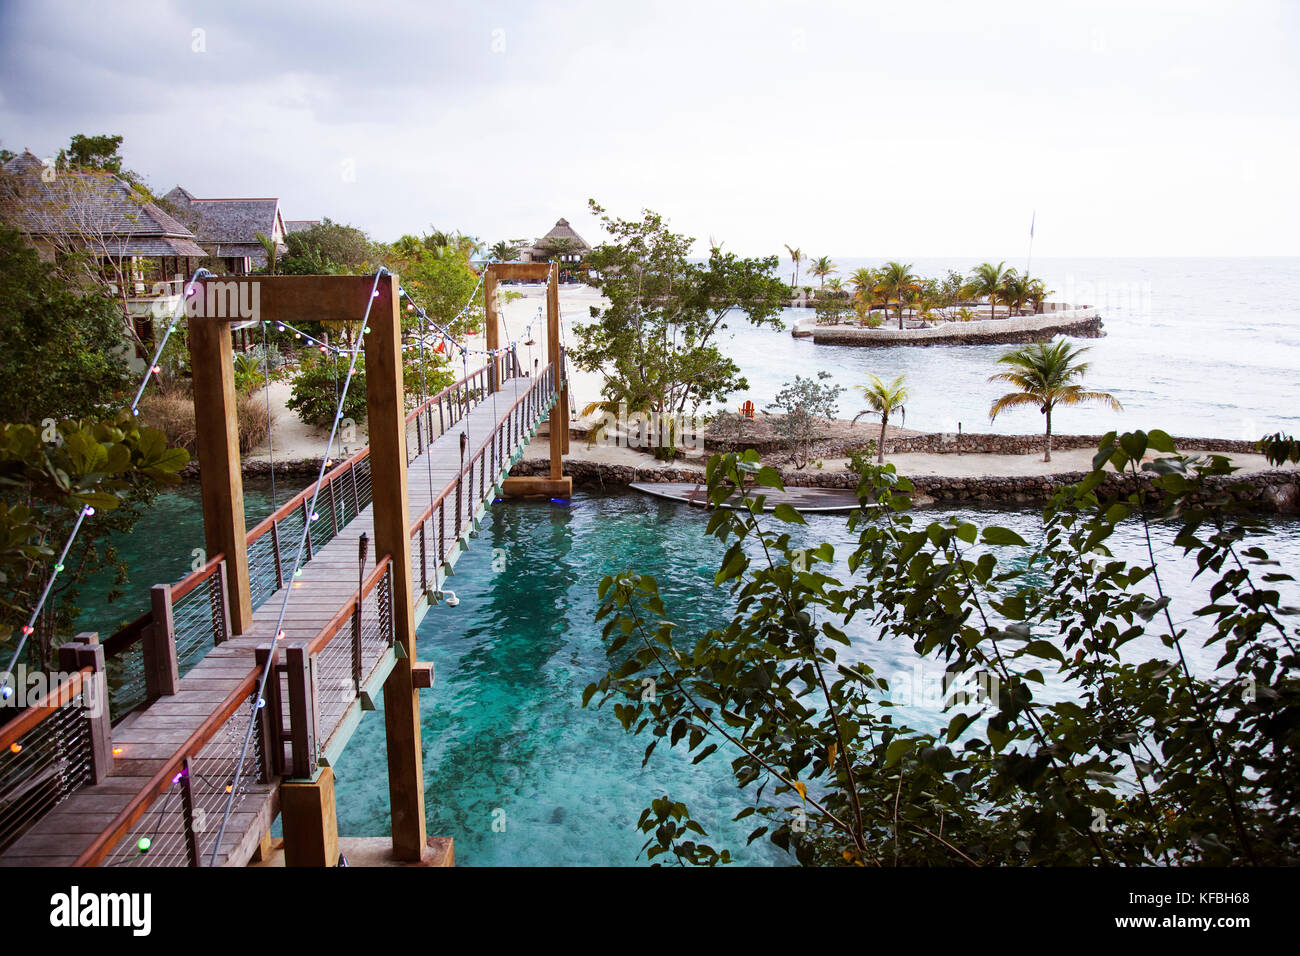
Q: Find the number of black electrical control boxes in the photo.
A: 0